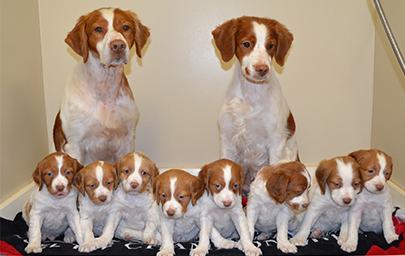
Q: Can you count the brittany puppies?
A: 8